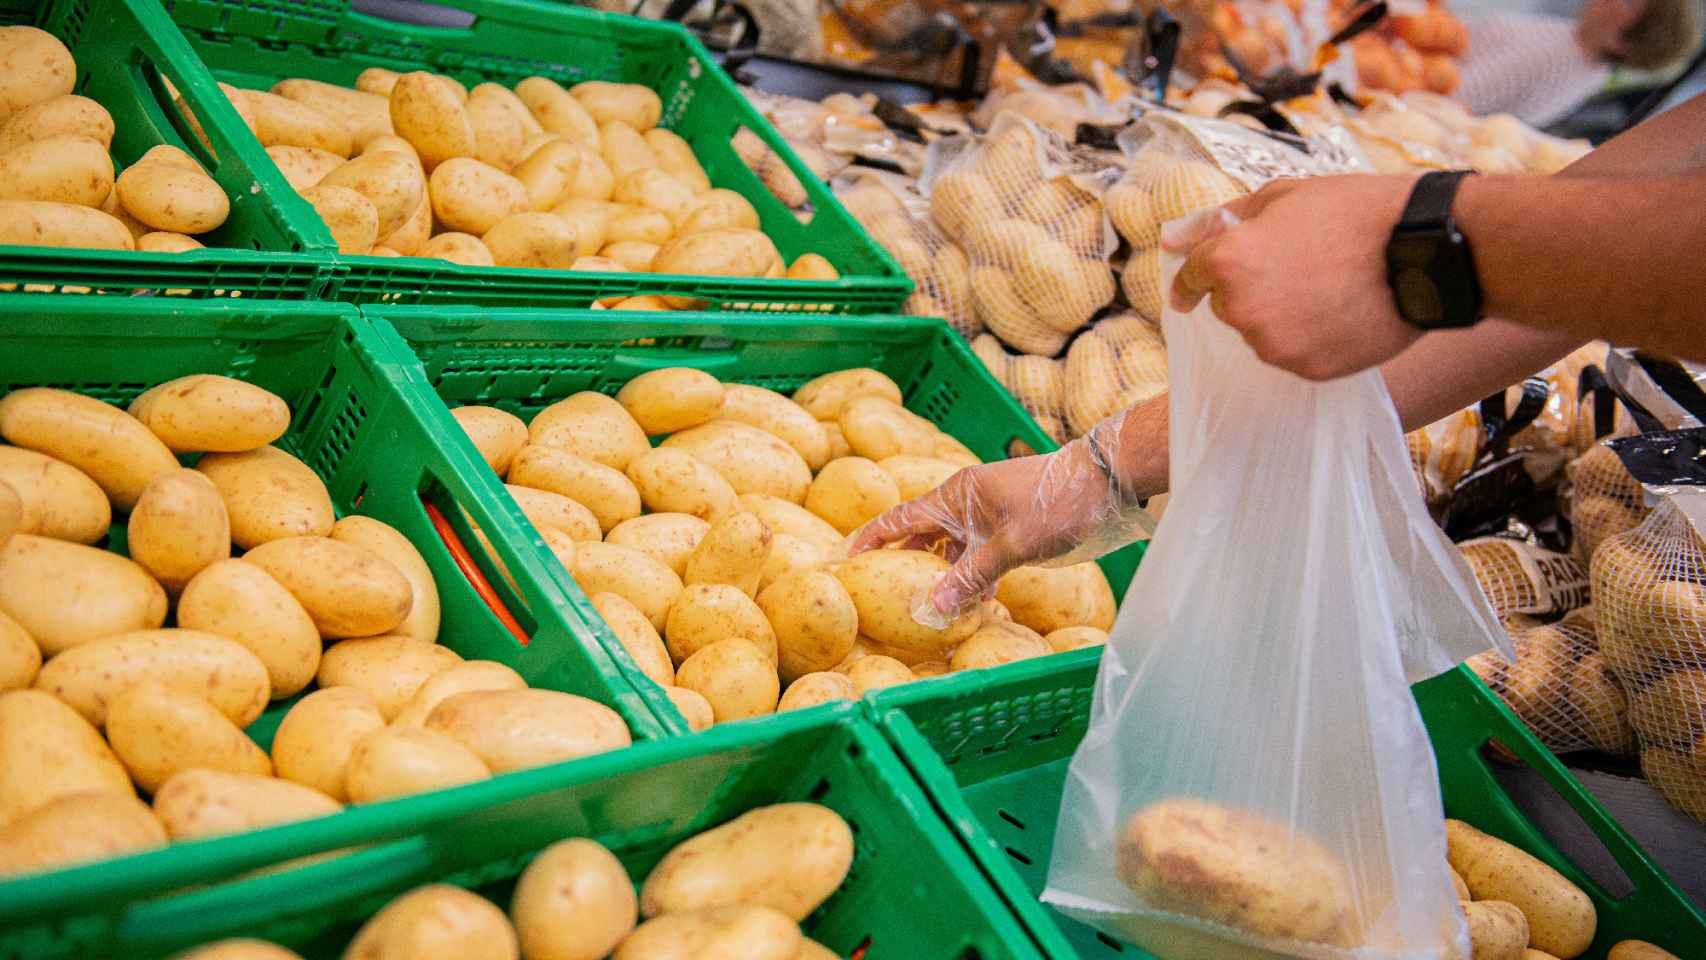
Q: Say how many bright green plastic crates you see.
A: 6